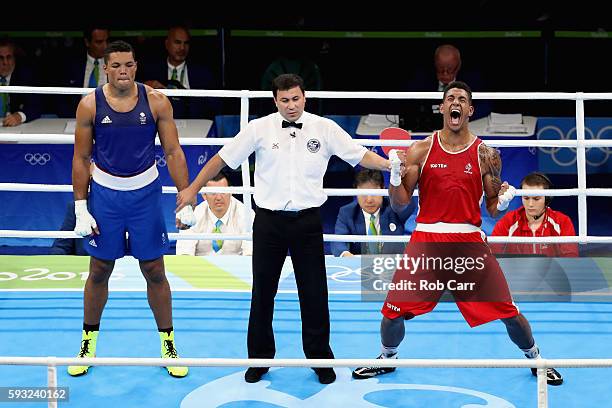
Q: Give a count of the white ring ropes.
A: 5